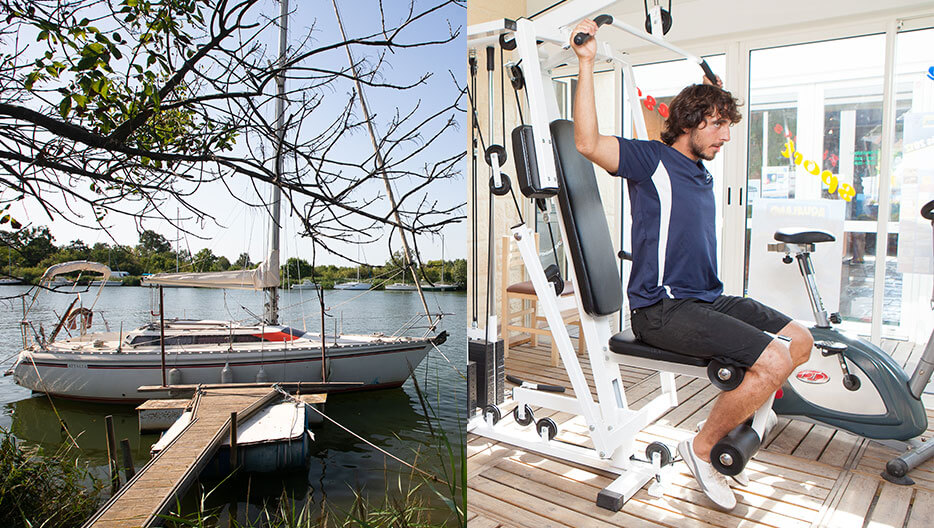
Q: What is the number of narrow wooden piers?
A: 1